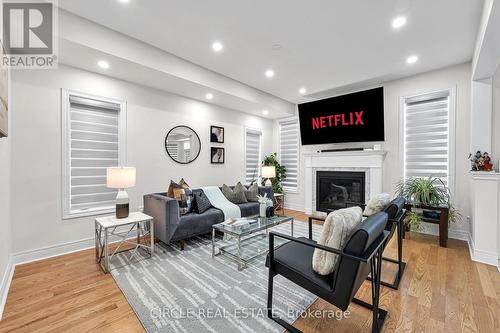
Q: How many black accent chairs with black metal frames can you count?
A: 2